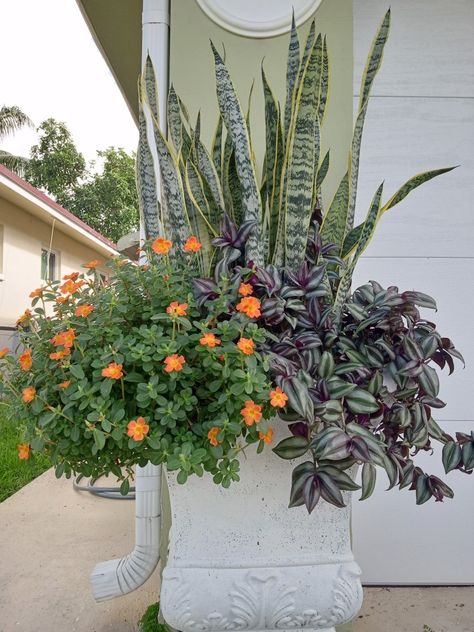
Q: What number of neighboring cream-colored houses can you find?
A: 1